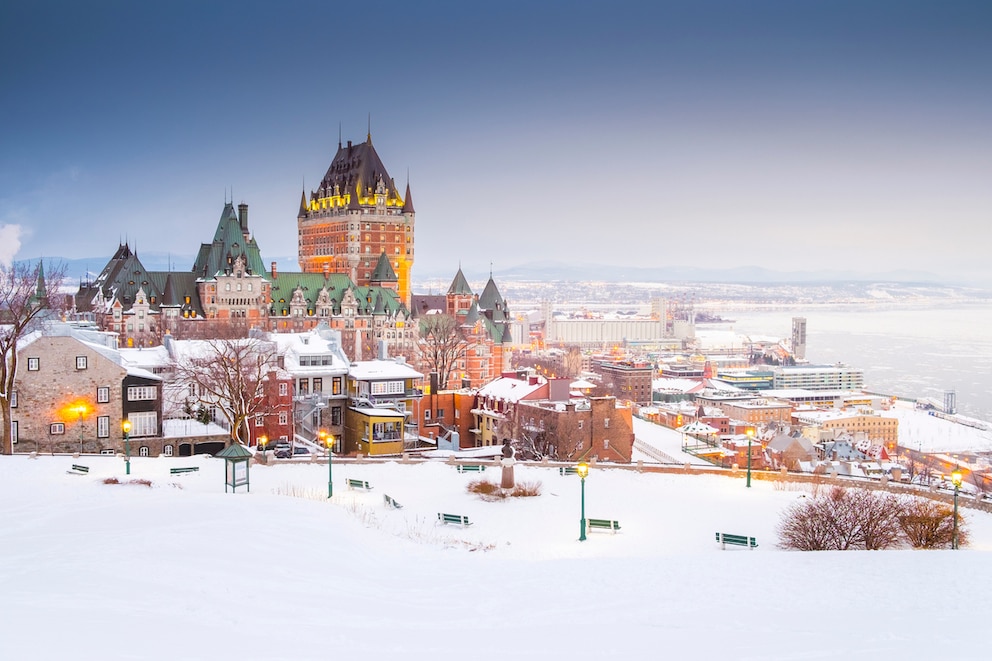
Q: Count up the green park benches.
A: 9